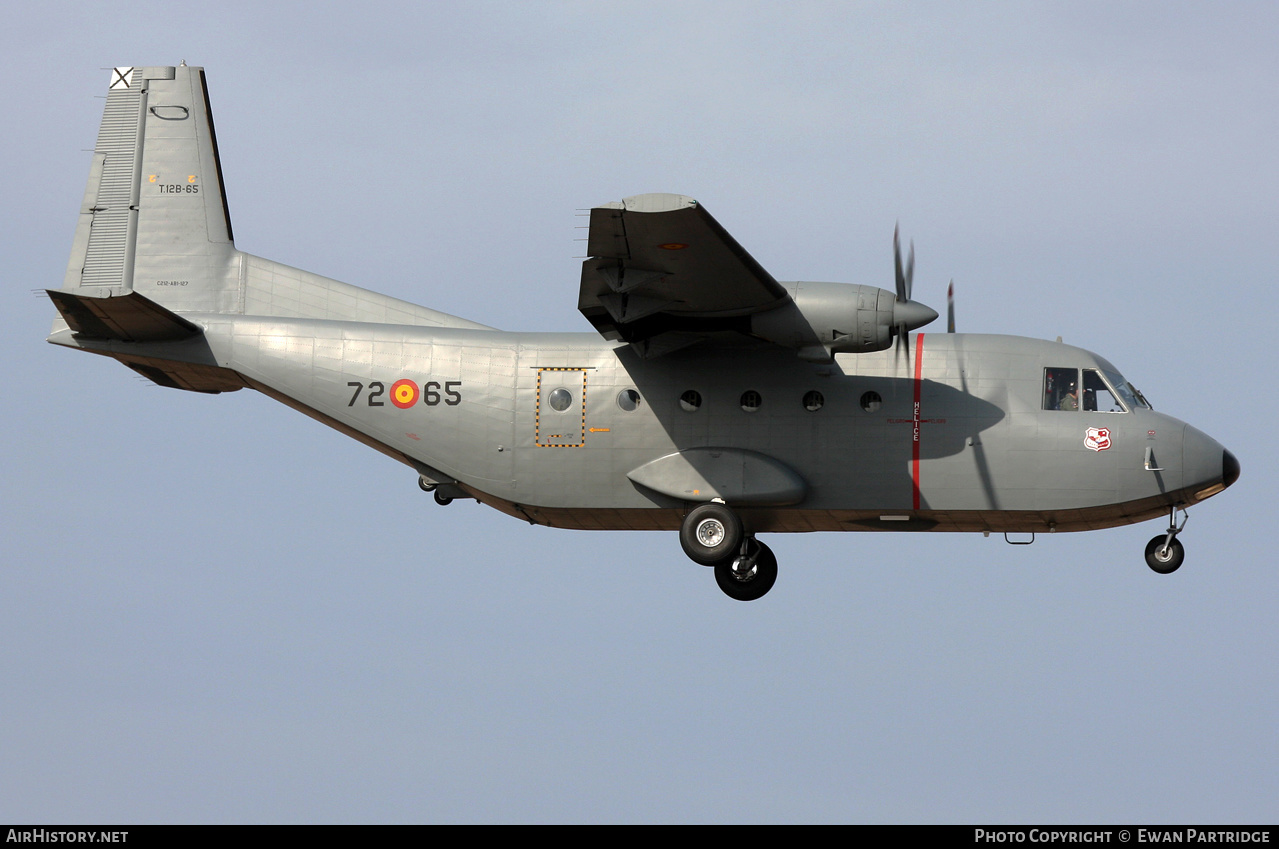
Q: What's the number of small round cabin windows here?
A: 6